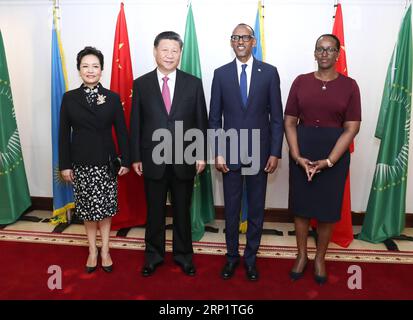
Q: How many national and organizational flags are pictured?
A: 7